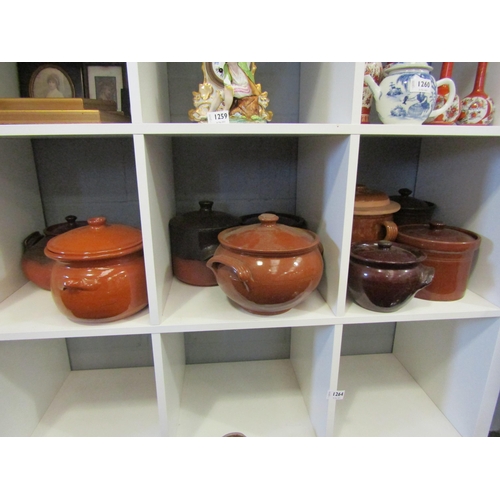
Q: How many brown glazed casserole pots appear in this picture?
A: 9